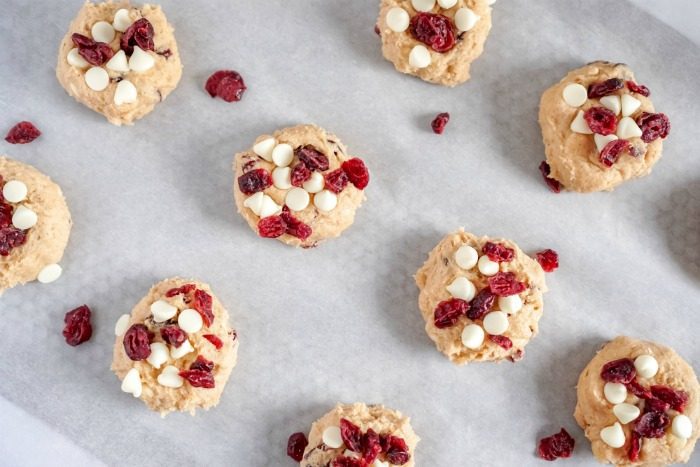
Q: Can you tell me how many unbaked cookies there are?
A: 9